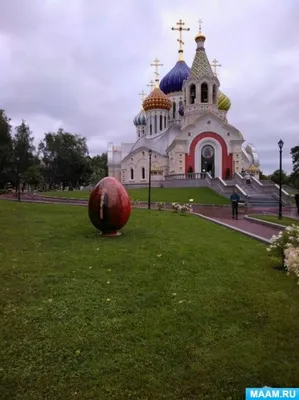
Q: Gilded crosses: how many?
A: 6